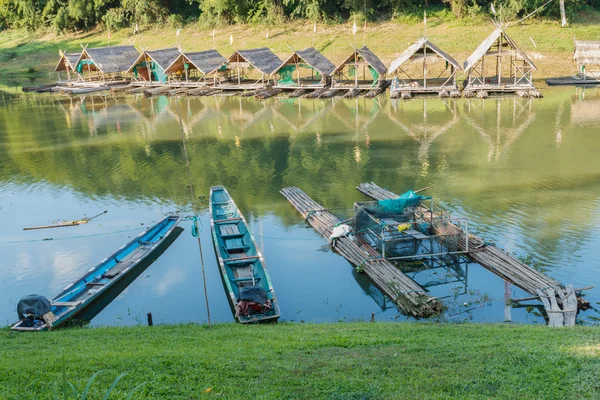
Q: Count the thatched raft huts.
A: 10